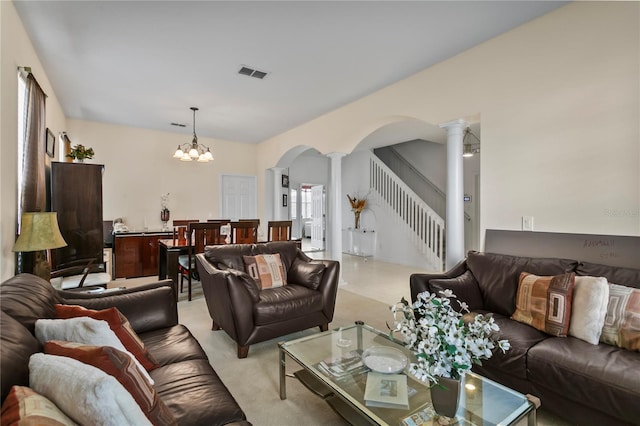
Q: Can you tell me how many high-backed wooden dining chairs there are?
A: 6